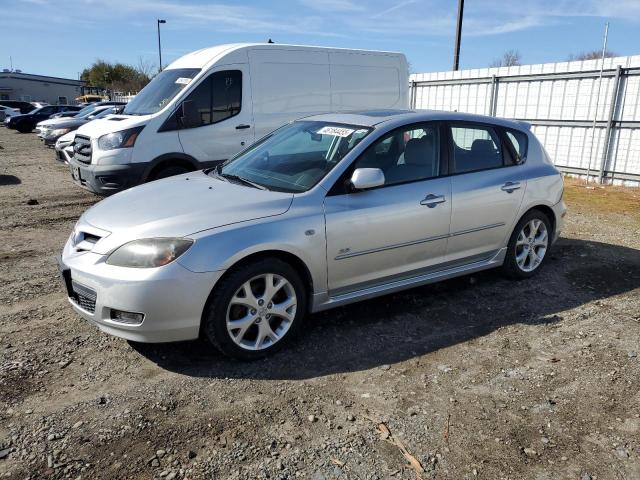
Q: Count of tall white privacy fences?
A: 1